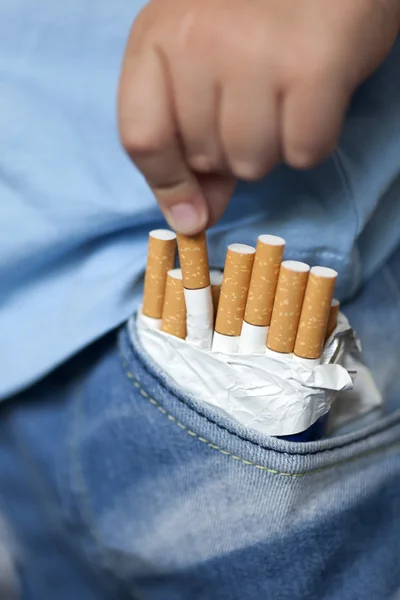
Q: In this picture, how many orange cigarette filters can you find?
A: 9